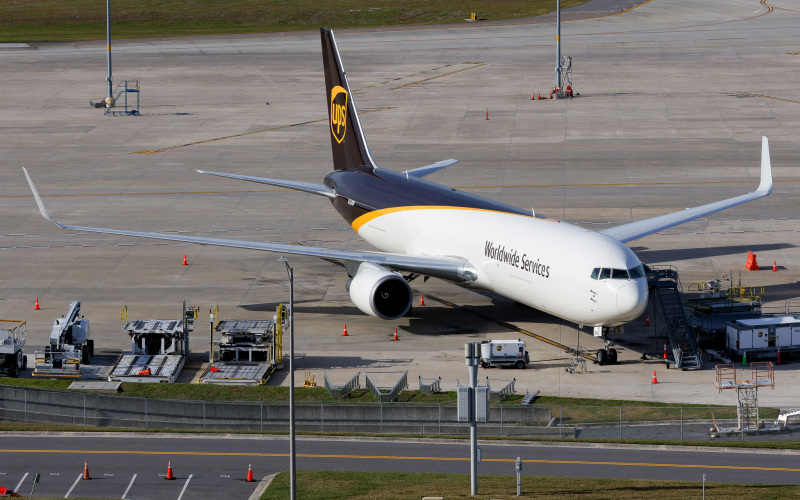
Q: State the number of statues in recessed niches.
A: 0